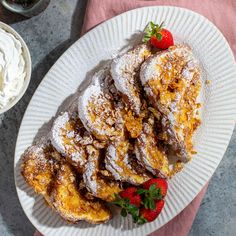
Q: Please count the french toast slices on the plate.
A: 5